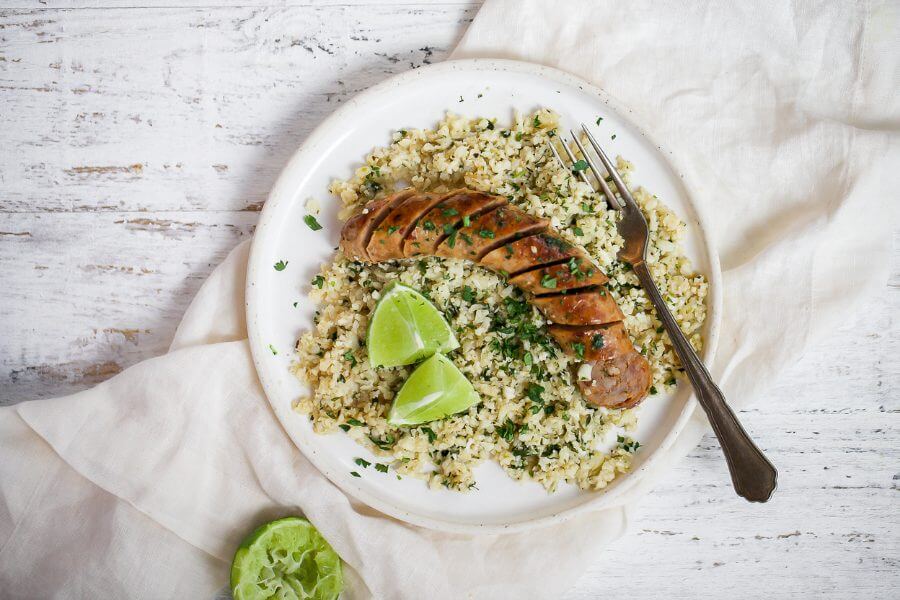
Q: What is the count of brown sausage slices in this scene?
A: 8